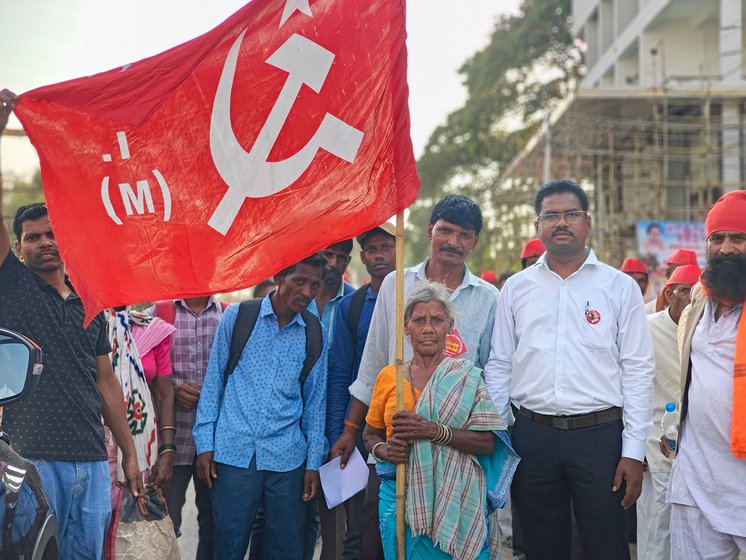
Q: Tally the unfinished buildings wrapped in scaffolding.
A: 1